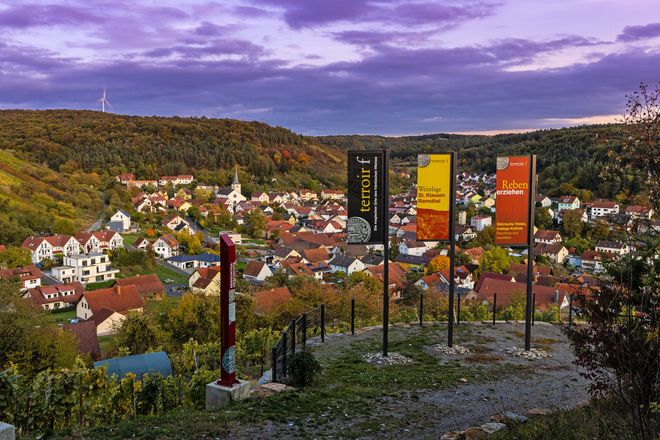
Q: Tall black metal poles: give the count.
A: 3